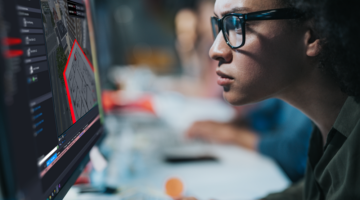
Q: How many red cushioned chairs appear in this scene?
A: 0